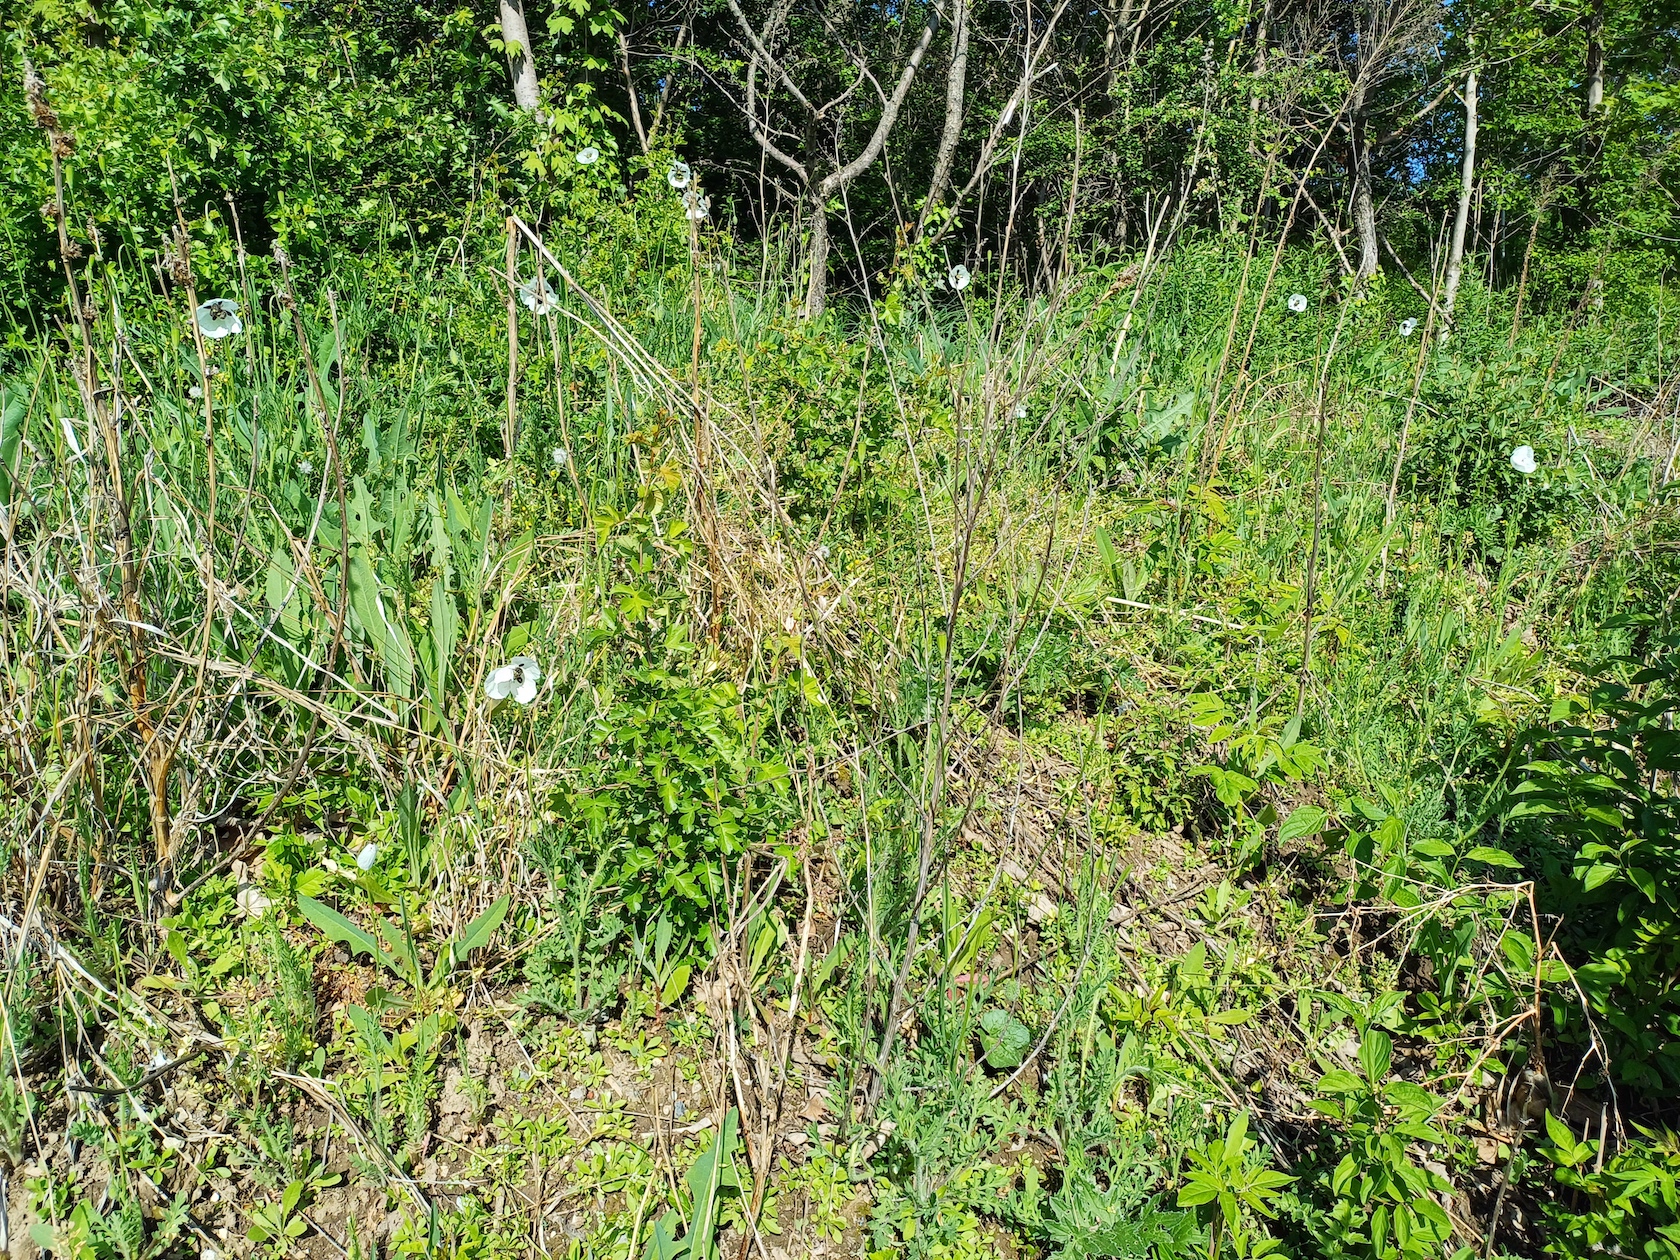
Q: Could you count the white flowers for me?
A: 11